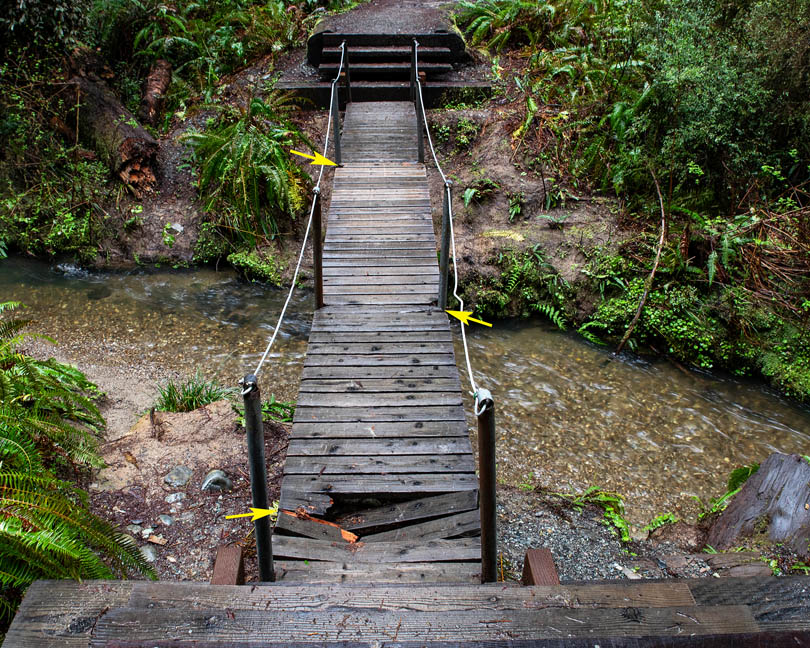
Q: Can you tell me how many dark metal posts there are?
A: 8